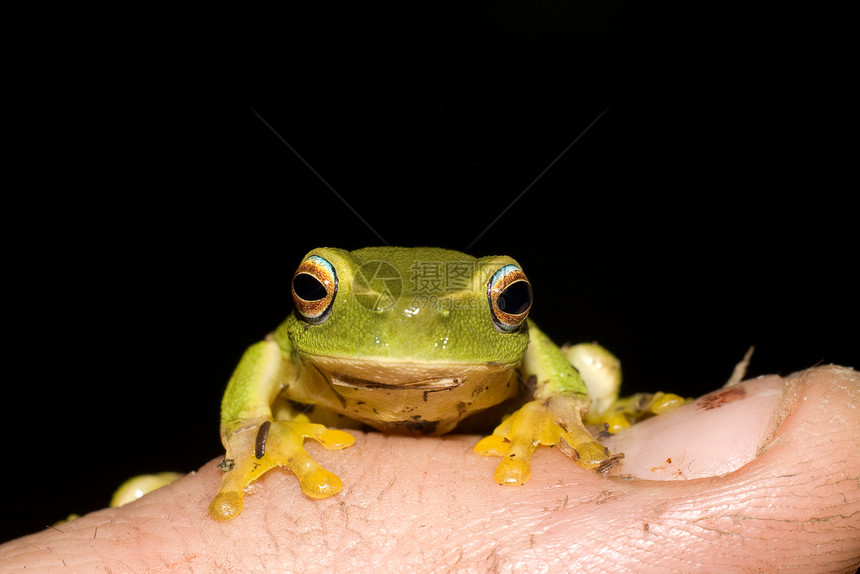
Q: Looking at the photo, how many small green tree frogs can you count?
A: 1